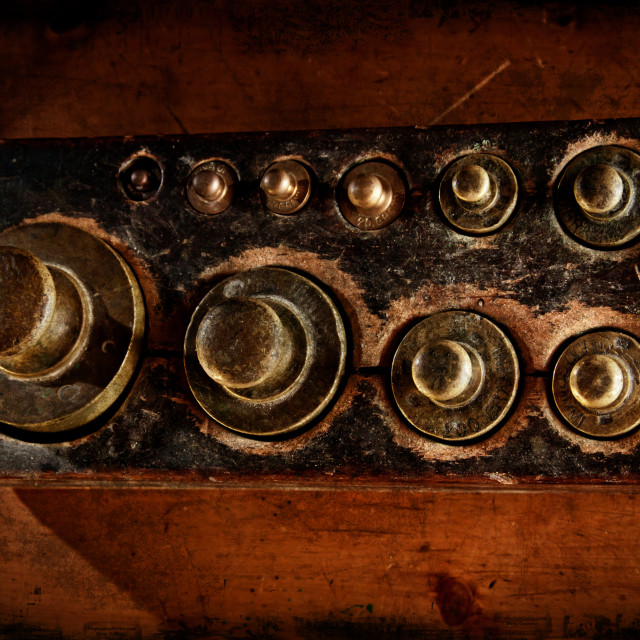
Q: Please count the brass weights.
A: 10